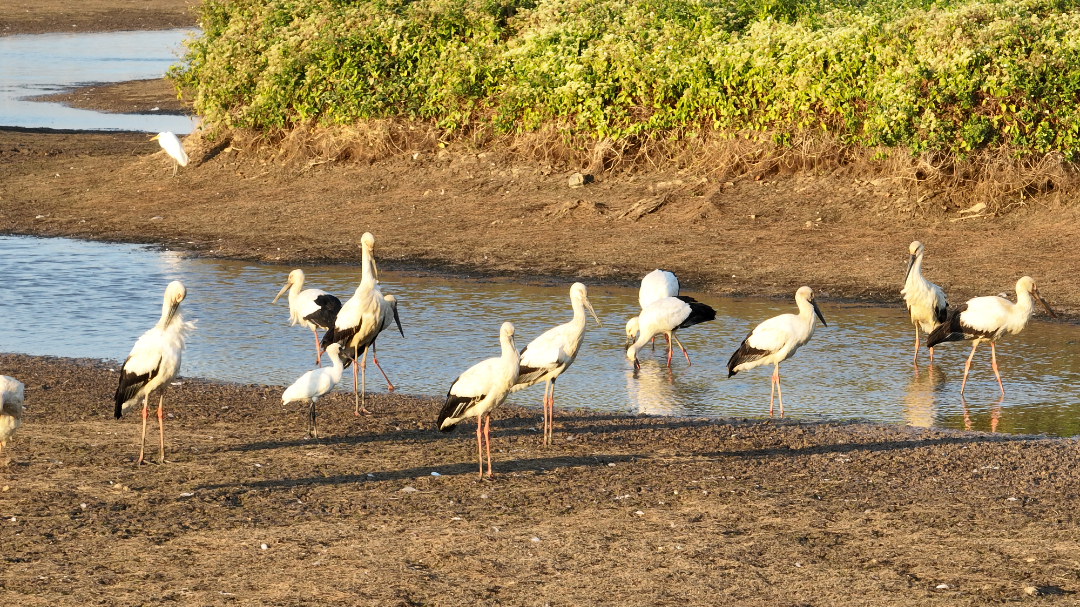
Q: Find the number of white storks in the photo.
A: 12